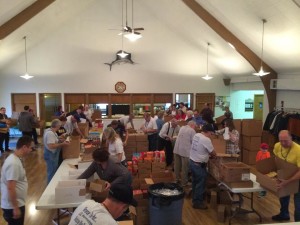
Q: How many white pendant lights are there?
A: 5